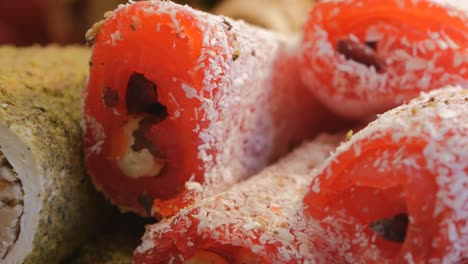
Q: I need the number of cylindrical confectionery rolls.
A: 5